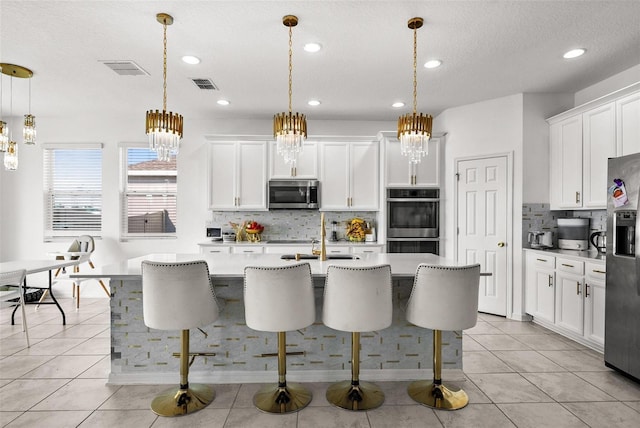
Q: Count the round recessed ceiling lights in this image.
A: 7